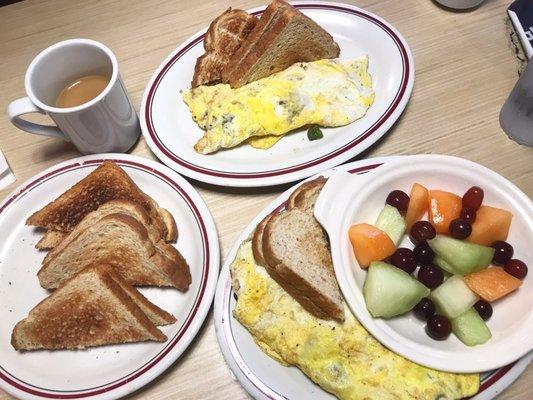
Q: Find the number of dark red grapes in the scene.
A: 13